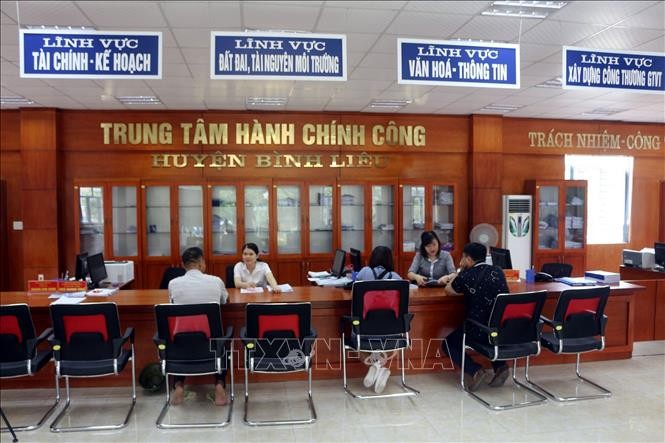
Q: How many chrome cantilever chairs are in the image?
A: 7